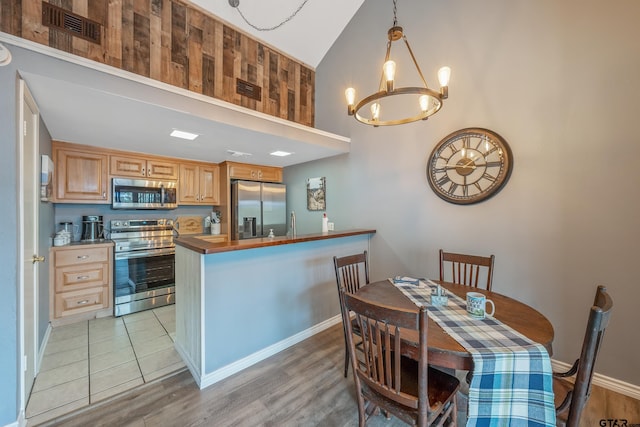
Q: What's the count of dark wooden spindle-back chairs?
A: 4